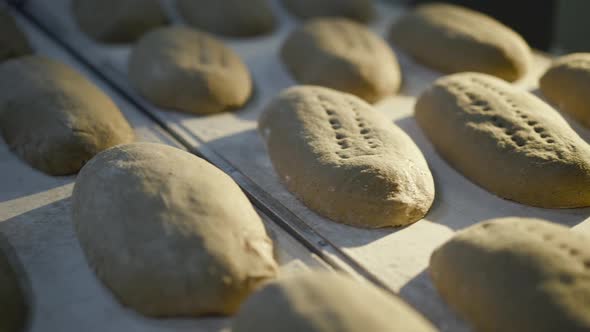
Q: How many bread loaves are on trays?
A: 15